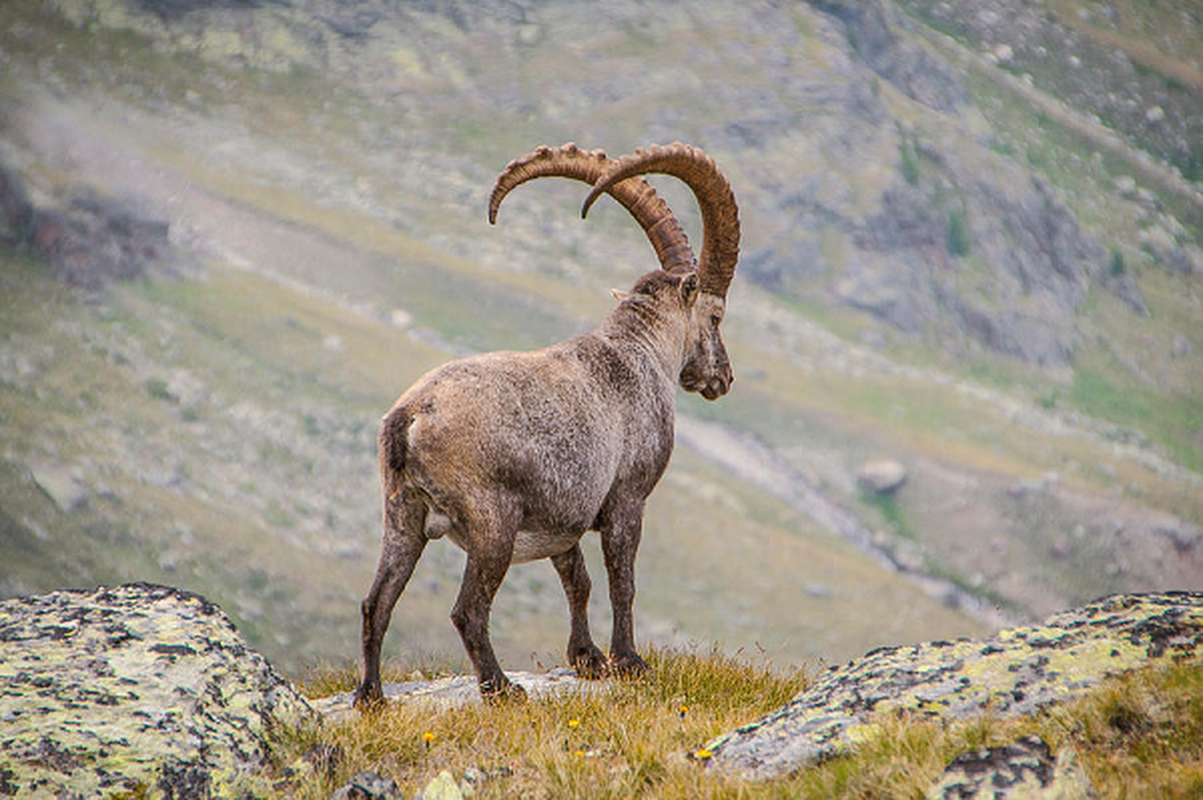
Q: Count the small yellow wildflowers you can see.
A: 5